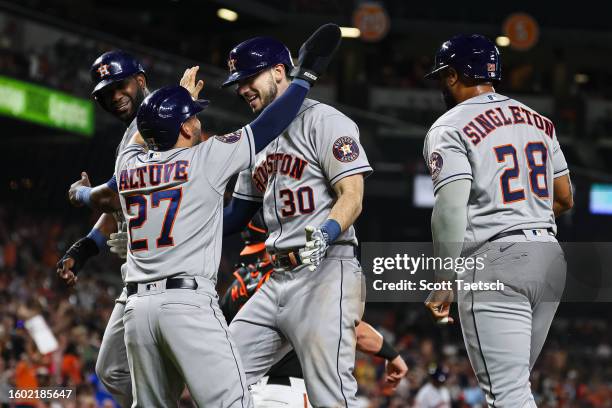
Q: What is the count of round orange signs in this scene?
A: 2